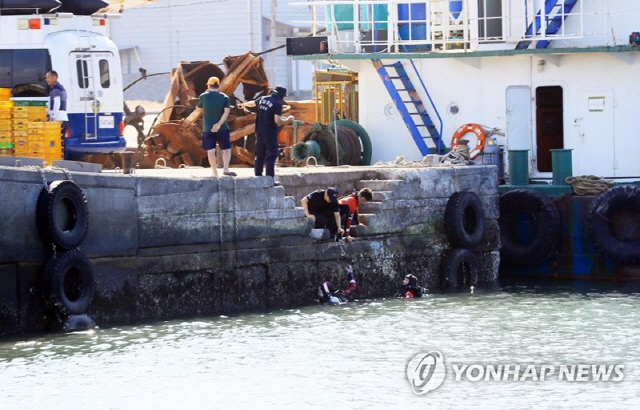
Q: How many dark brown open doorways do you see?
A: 1